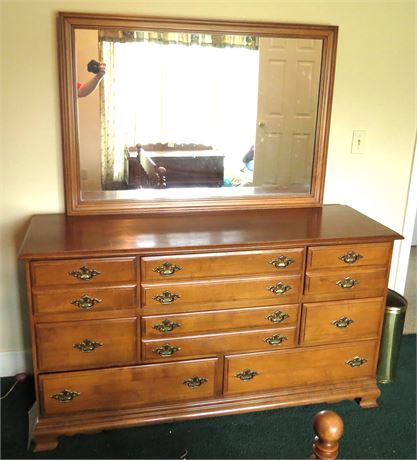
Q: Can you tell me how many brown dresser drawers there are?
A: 12